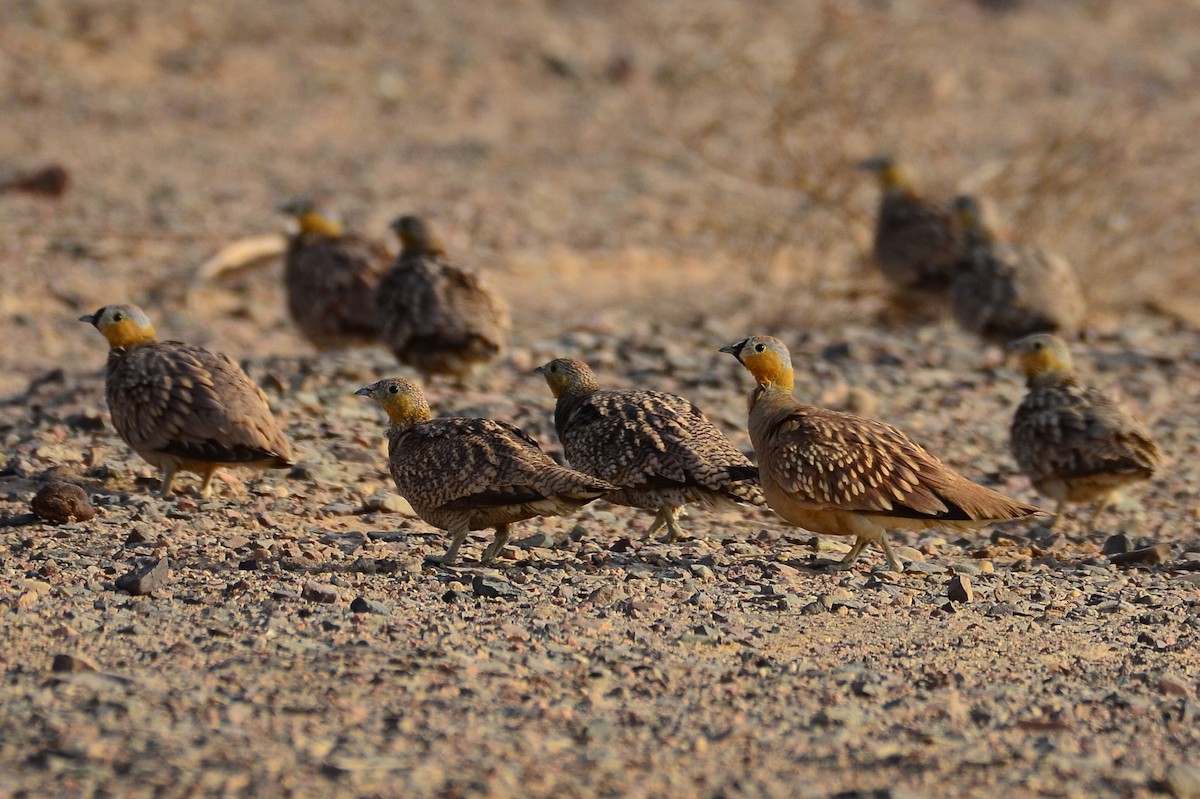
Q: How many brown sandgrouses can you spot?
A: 9